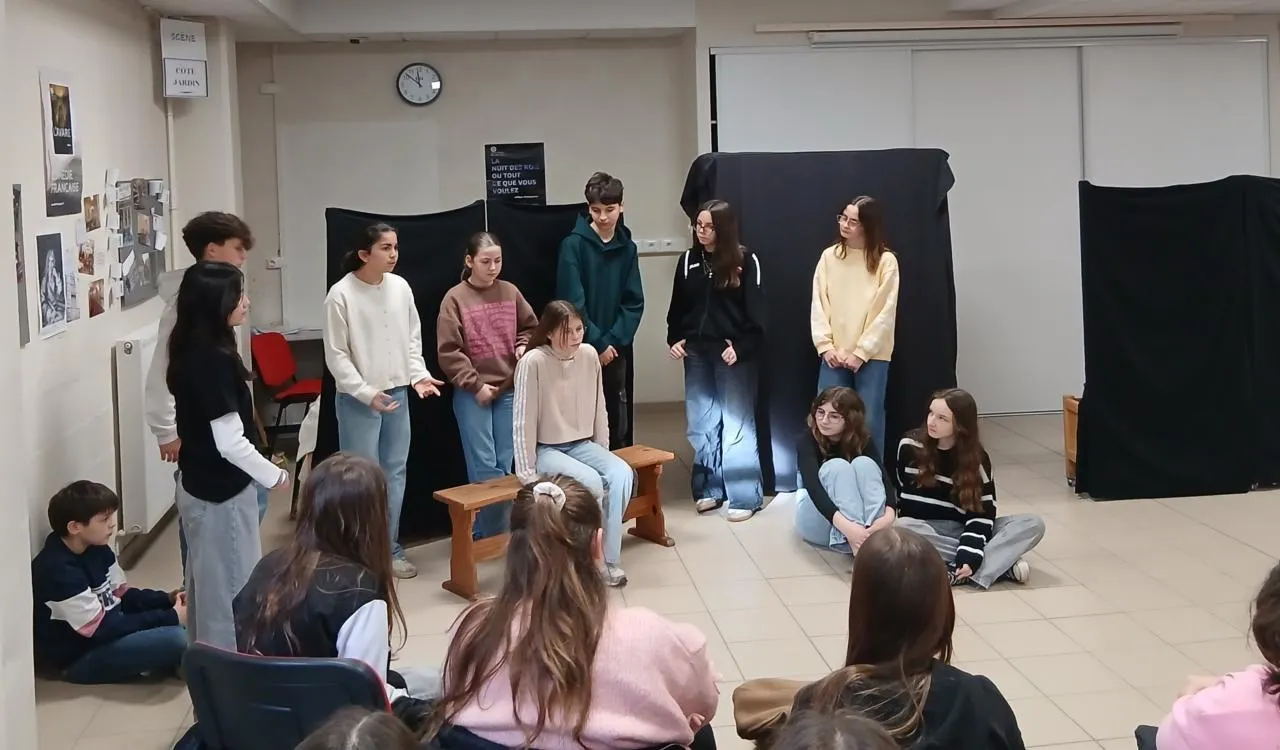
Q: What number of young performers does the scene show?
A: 11